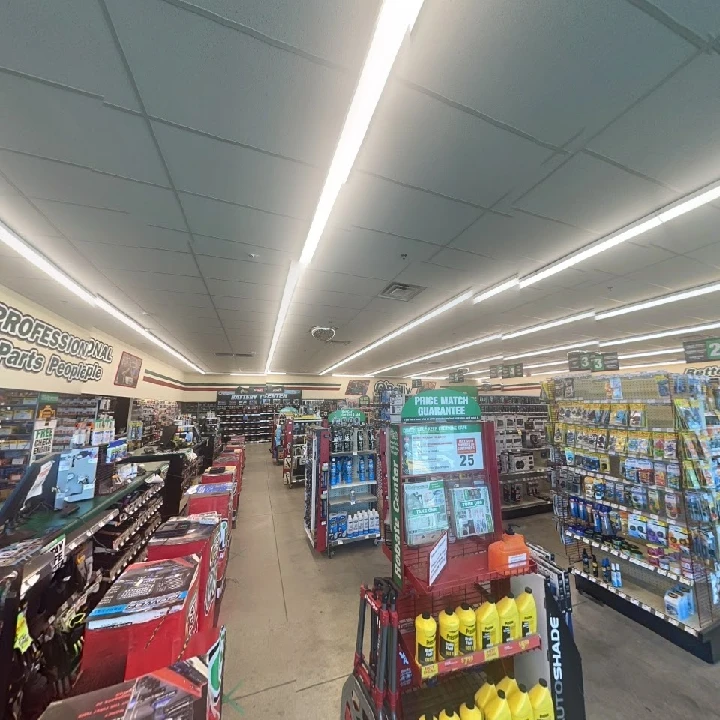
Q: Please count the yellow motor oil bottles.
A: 14